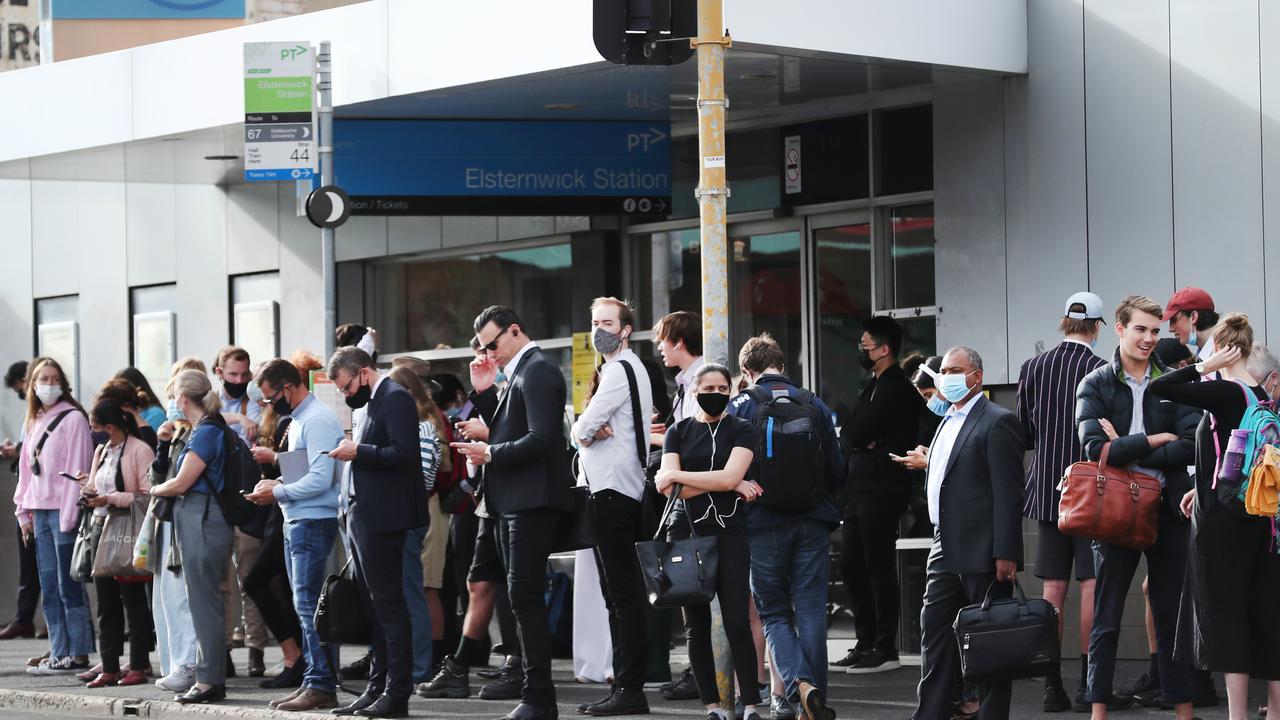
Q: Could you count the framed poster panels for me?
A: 3